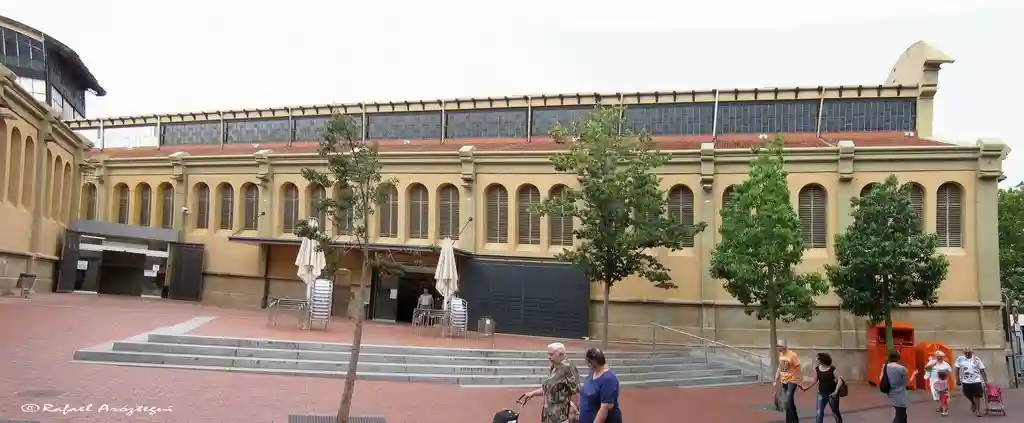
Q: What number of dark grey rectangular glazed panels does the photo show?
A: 9